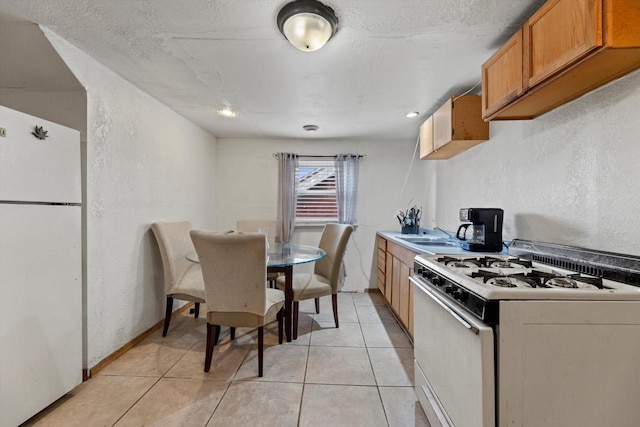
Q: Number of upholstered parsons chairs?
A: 4